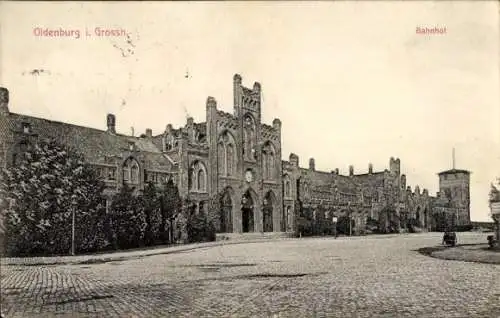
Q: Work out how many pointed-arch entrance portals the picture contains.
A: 3